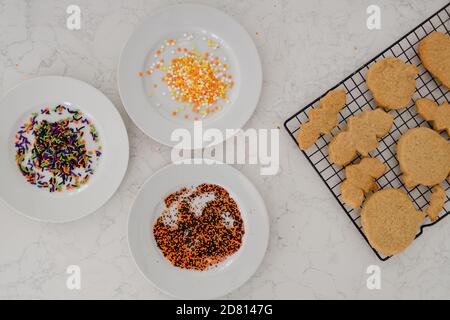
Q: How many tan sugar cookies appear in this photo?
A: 9